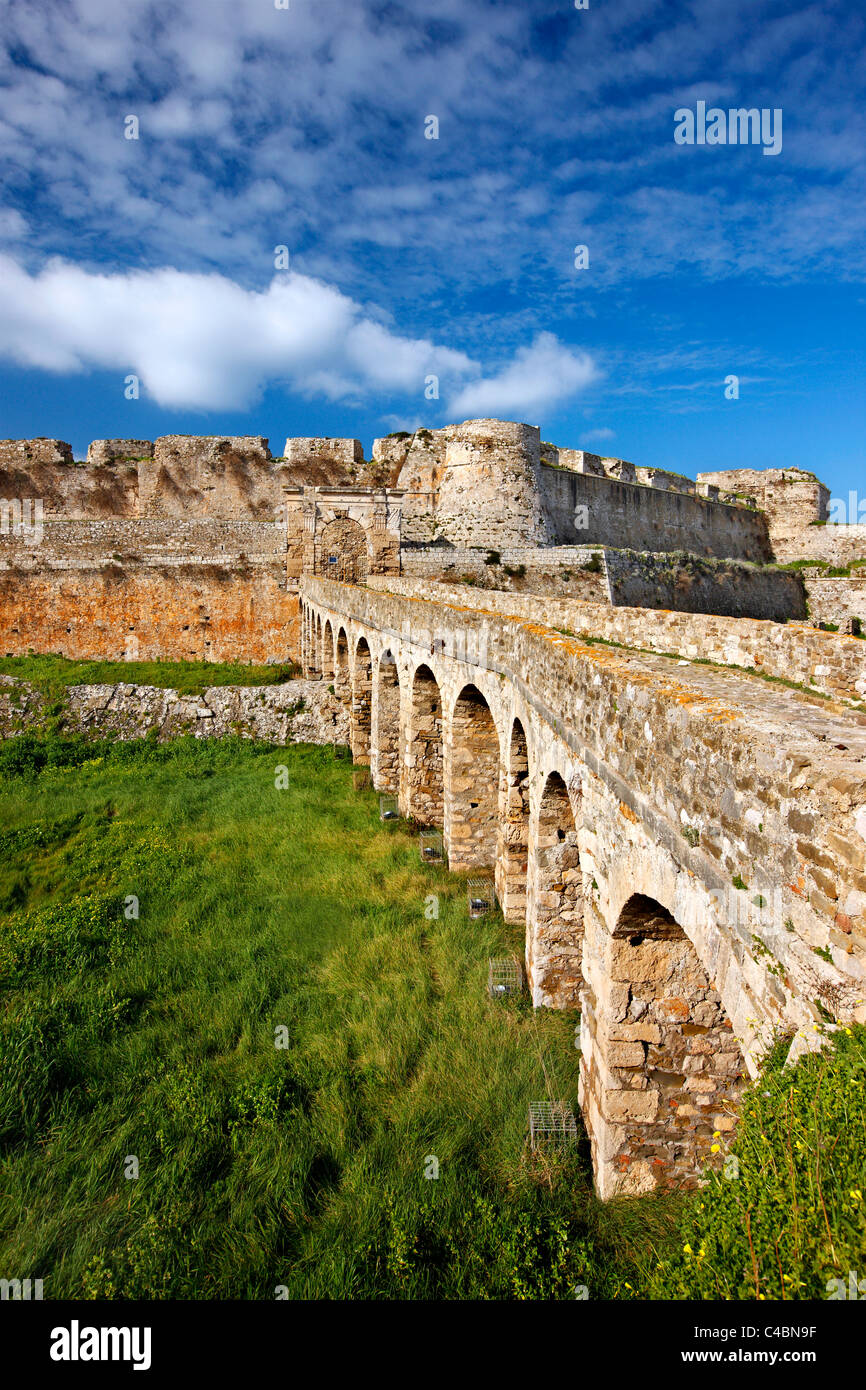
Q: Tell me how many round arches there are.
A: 15